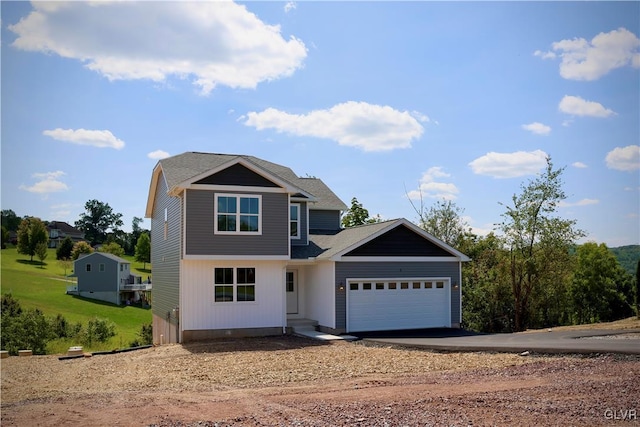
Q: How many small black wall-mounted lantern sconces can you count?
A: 2